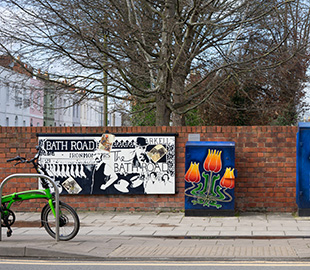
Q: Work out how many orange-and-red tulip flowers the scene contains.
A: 3